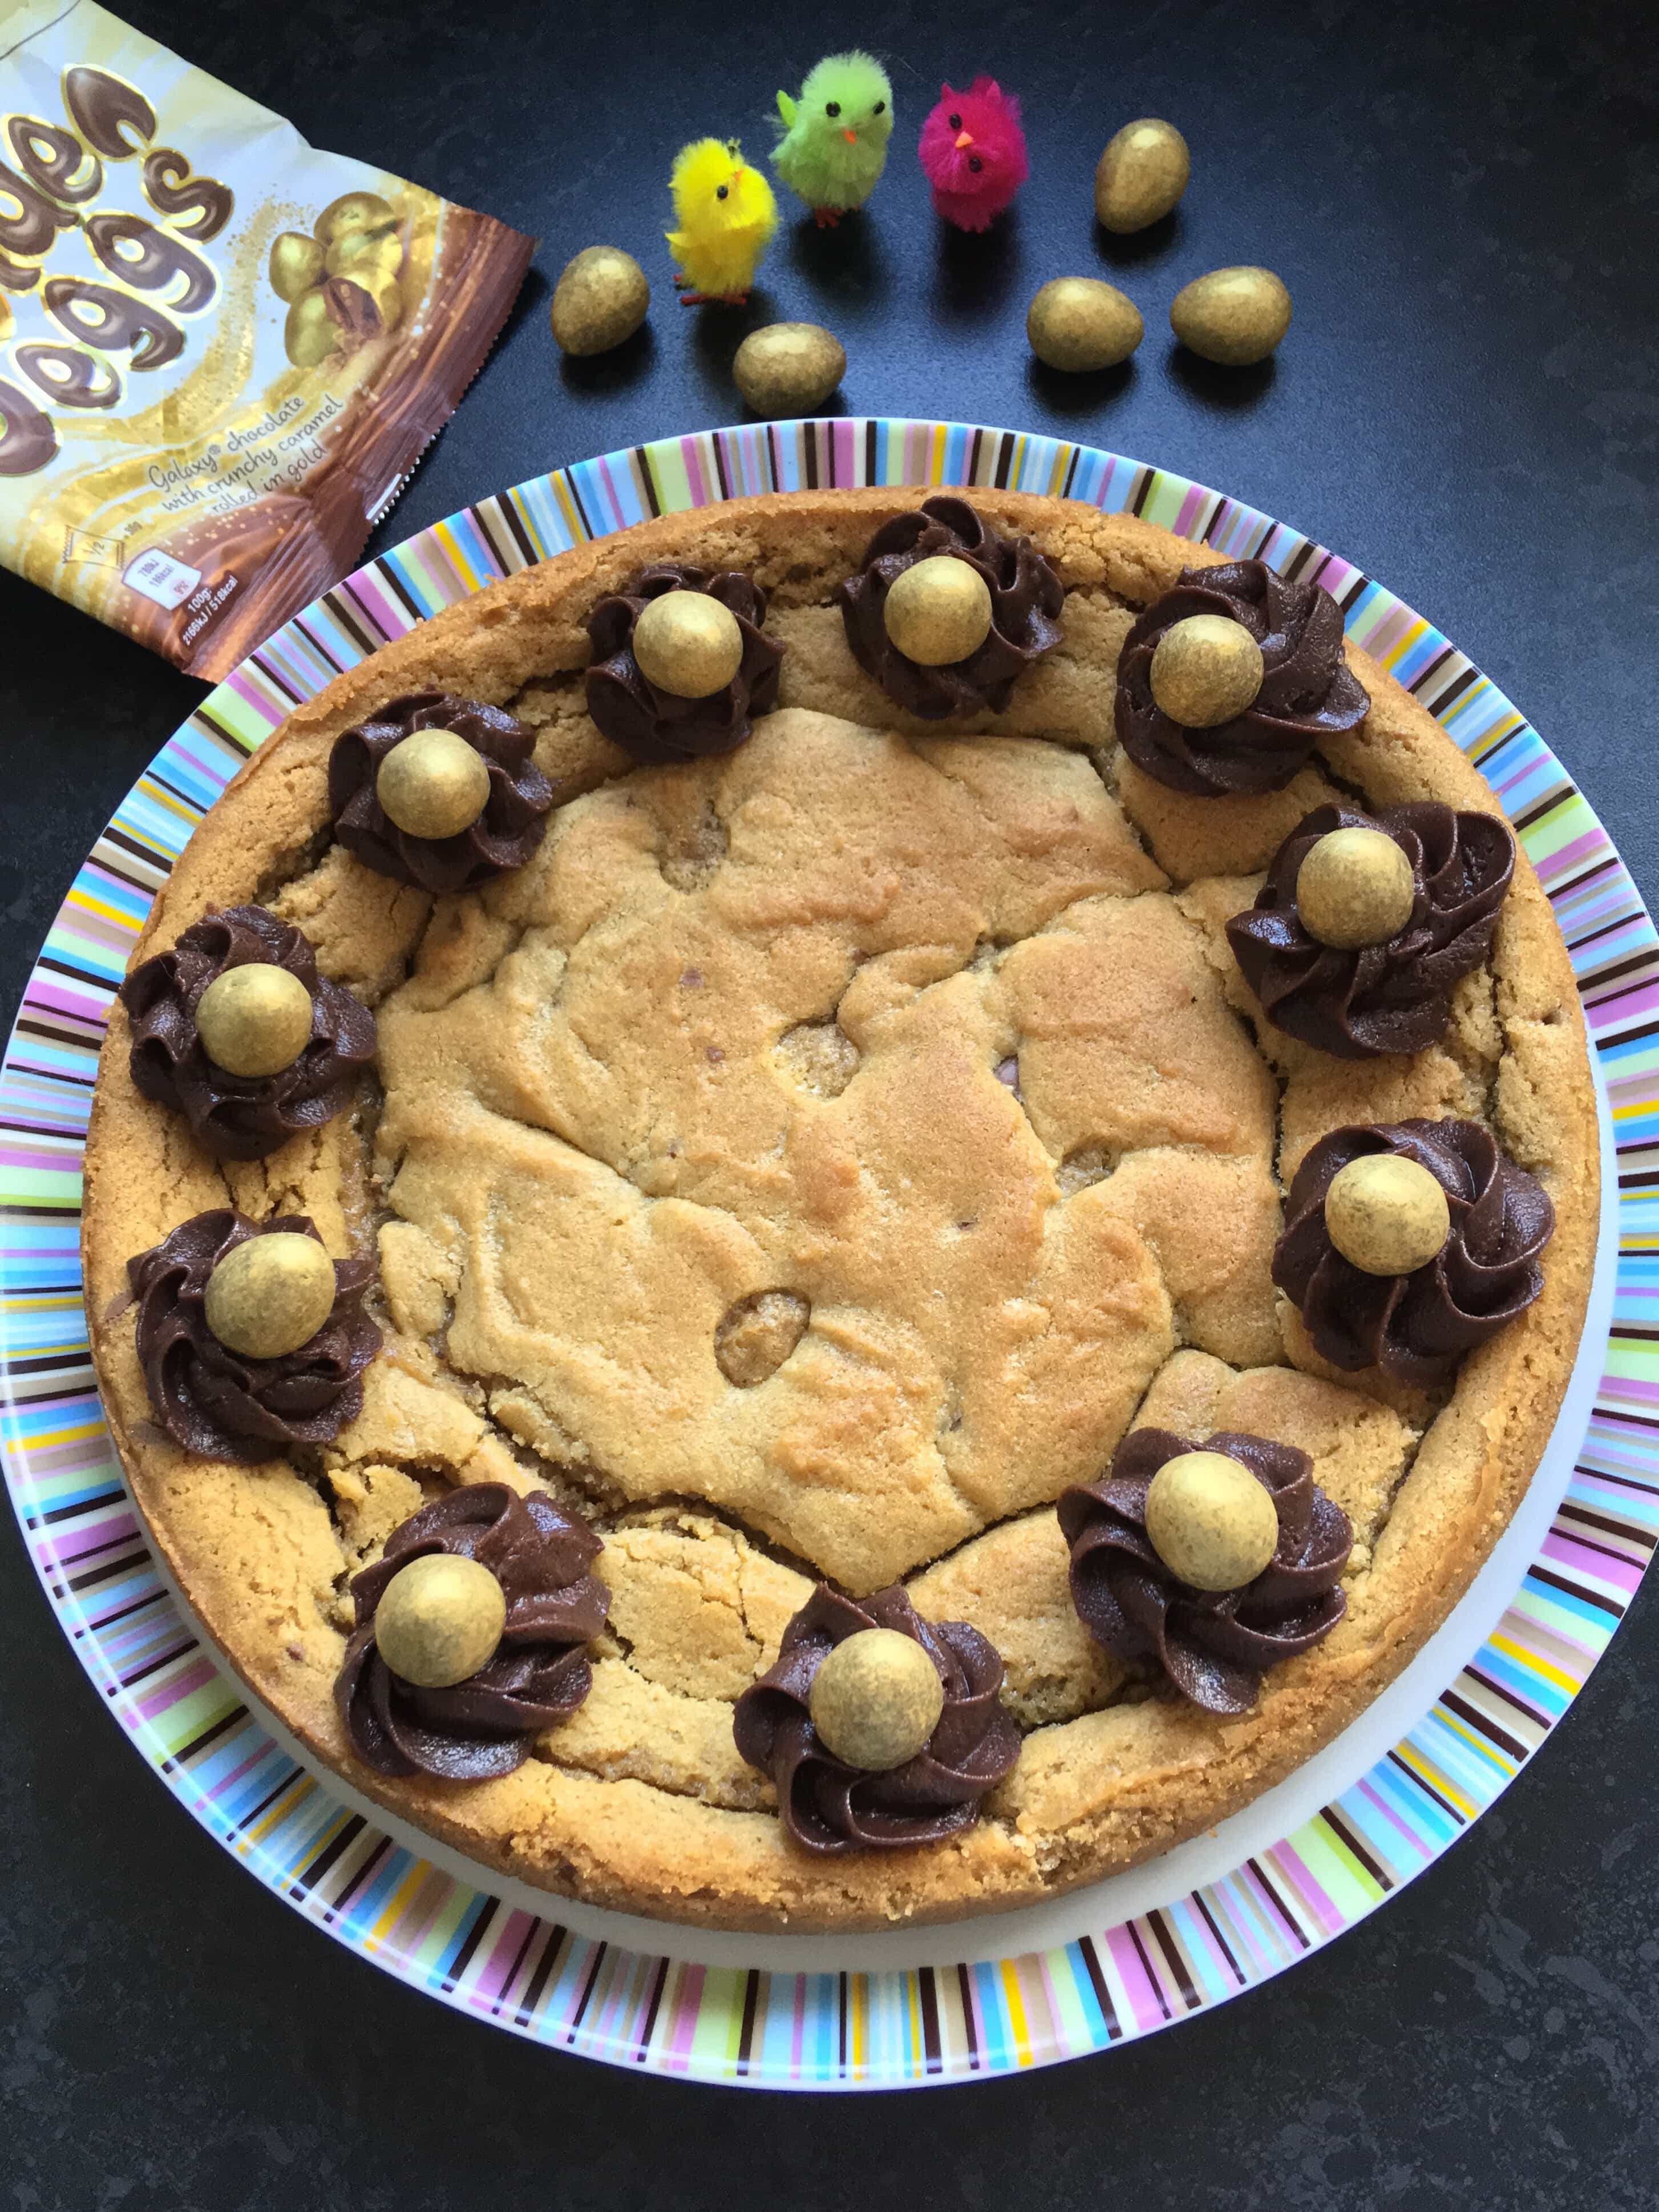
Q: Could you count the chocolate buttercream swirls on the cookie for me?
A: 11